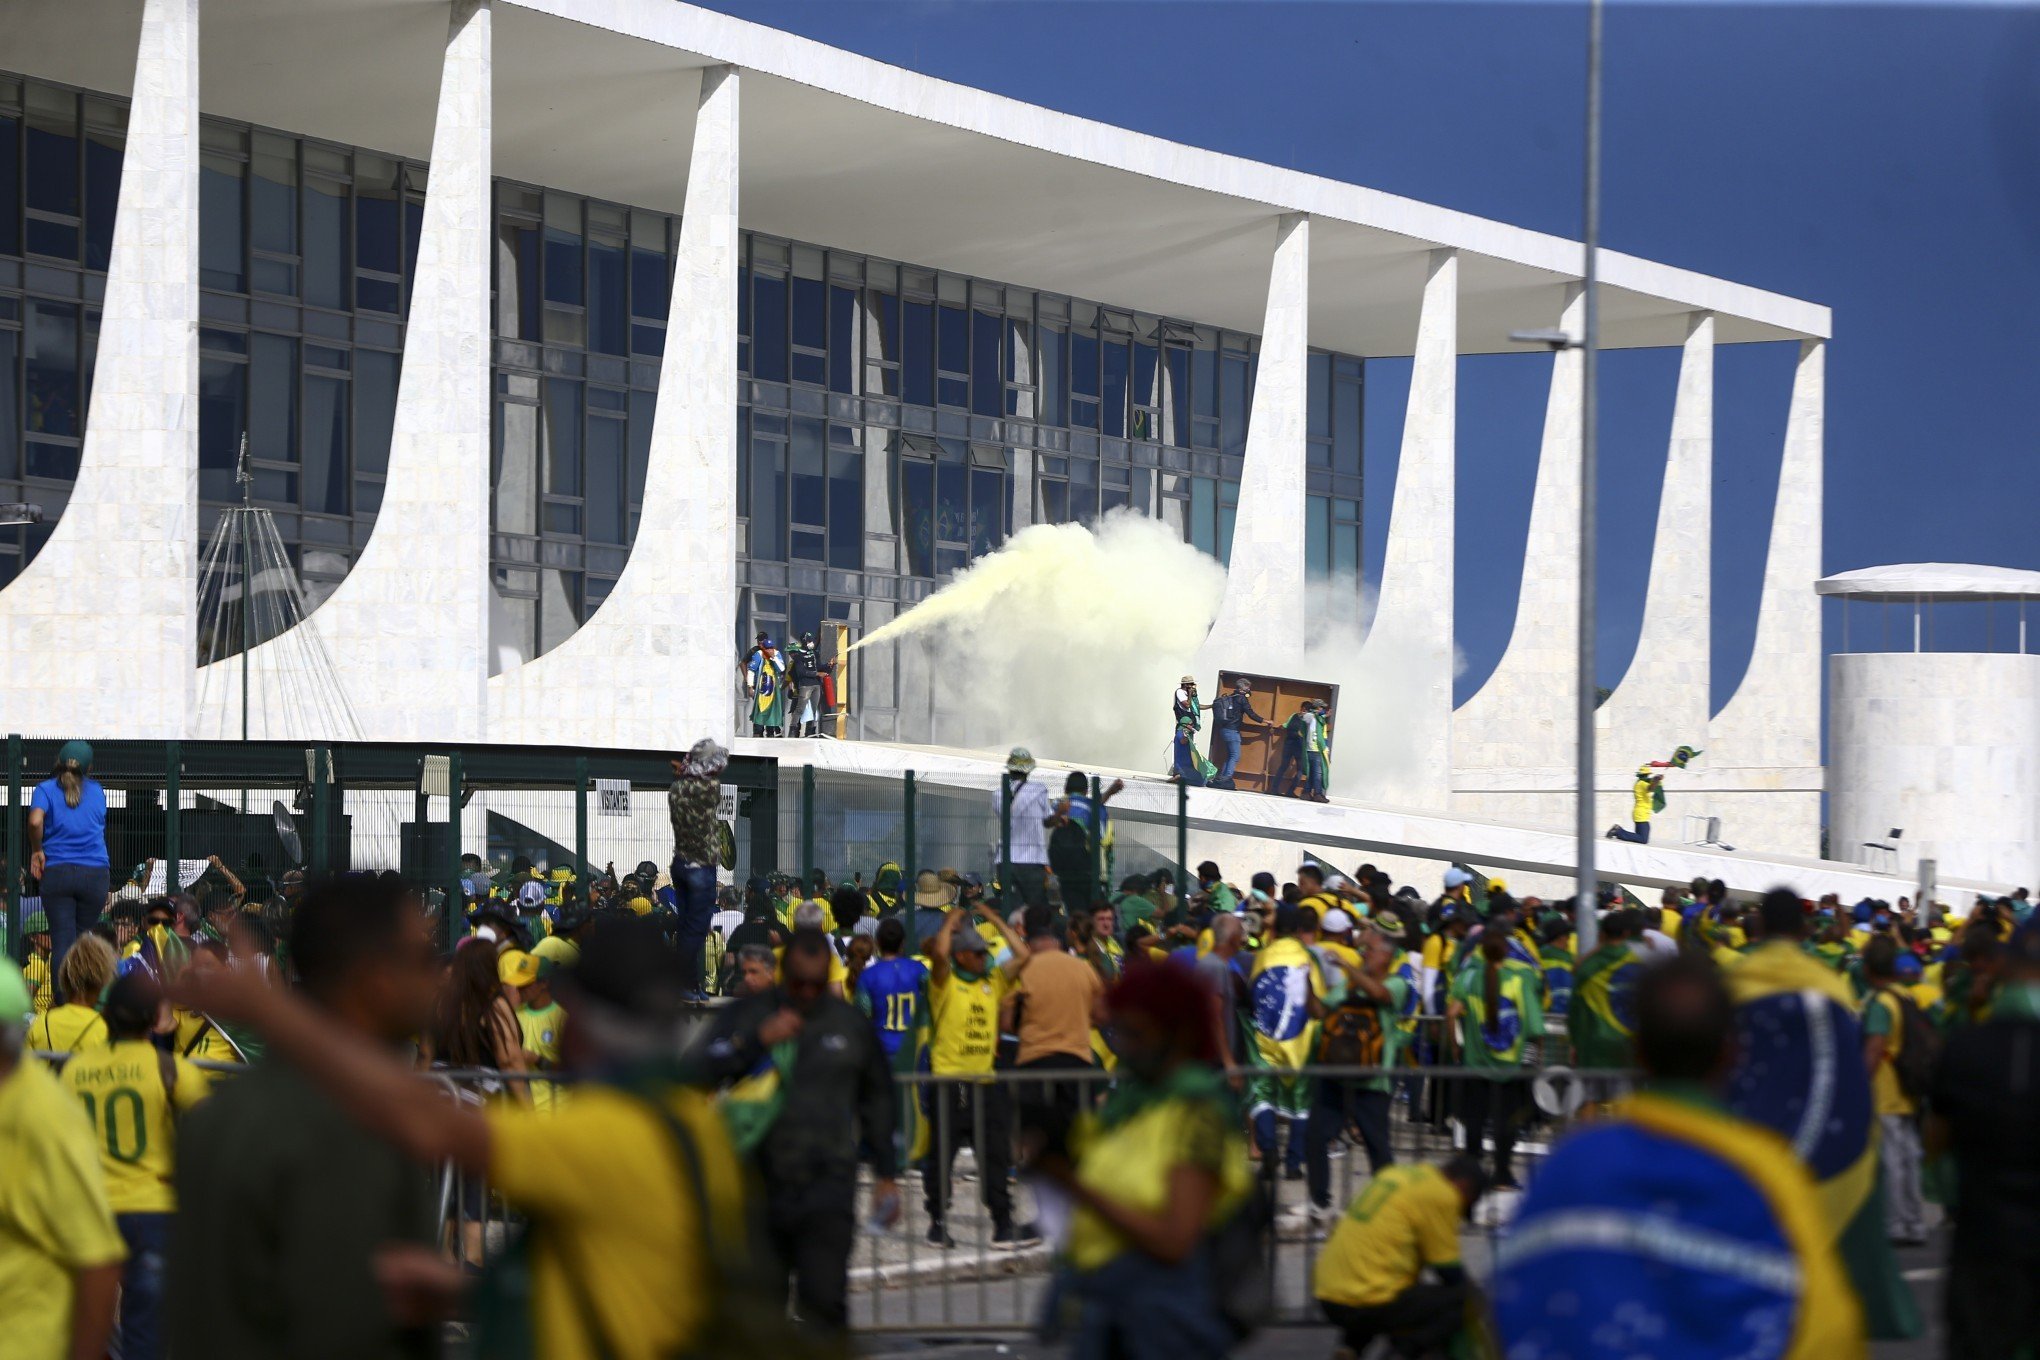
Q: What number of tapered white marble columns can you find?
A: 8